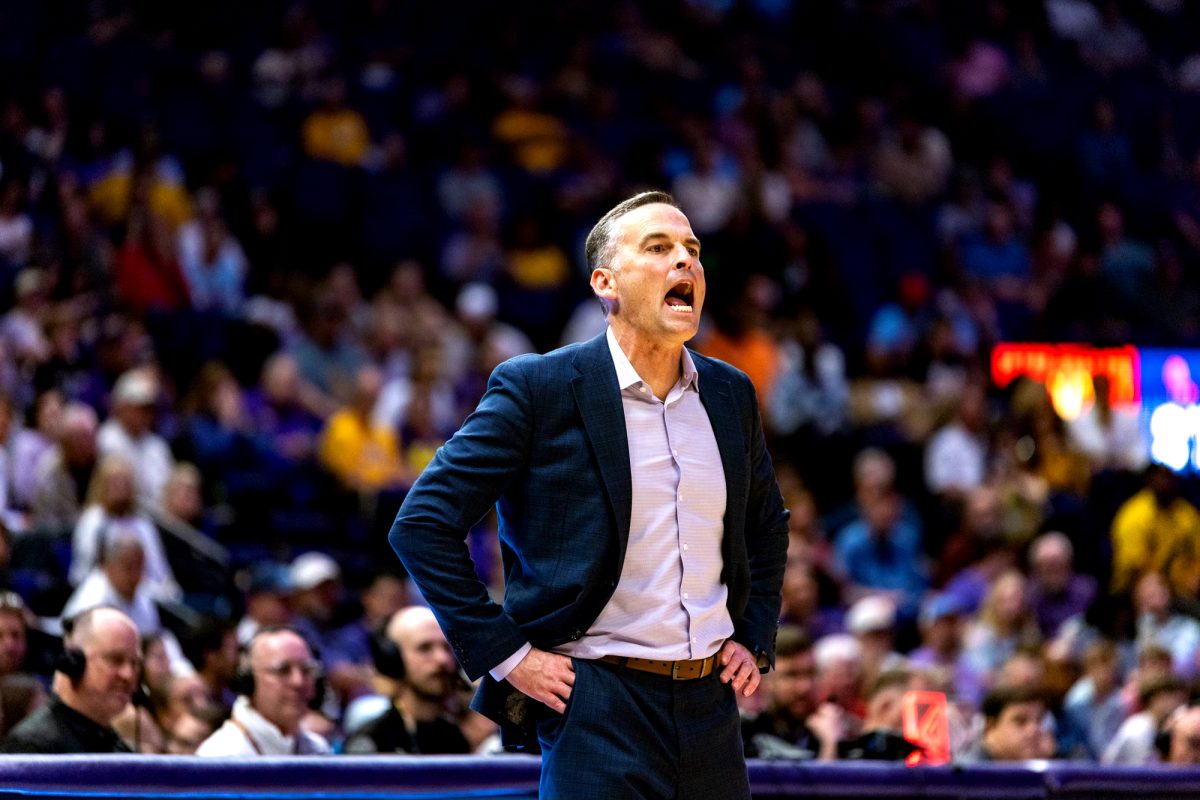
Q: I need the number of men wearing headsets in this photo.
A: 3